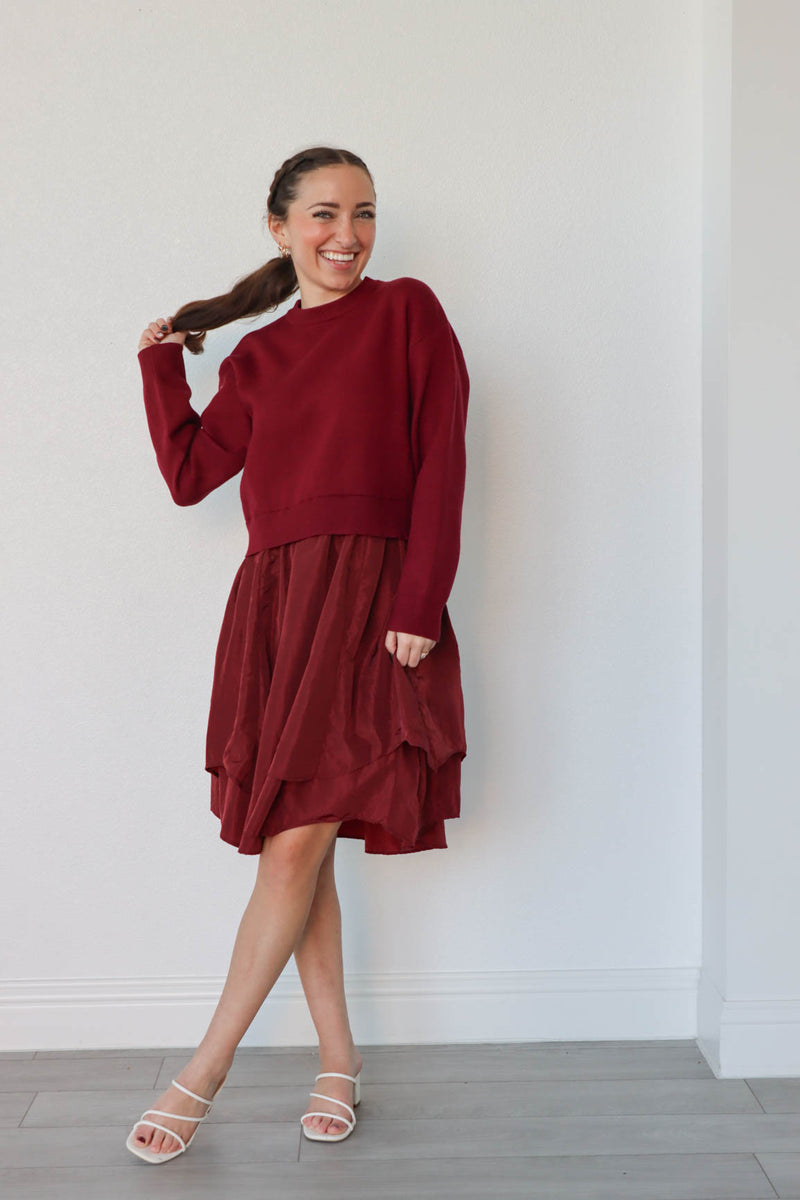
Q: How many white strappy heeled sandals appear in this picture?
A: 2